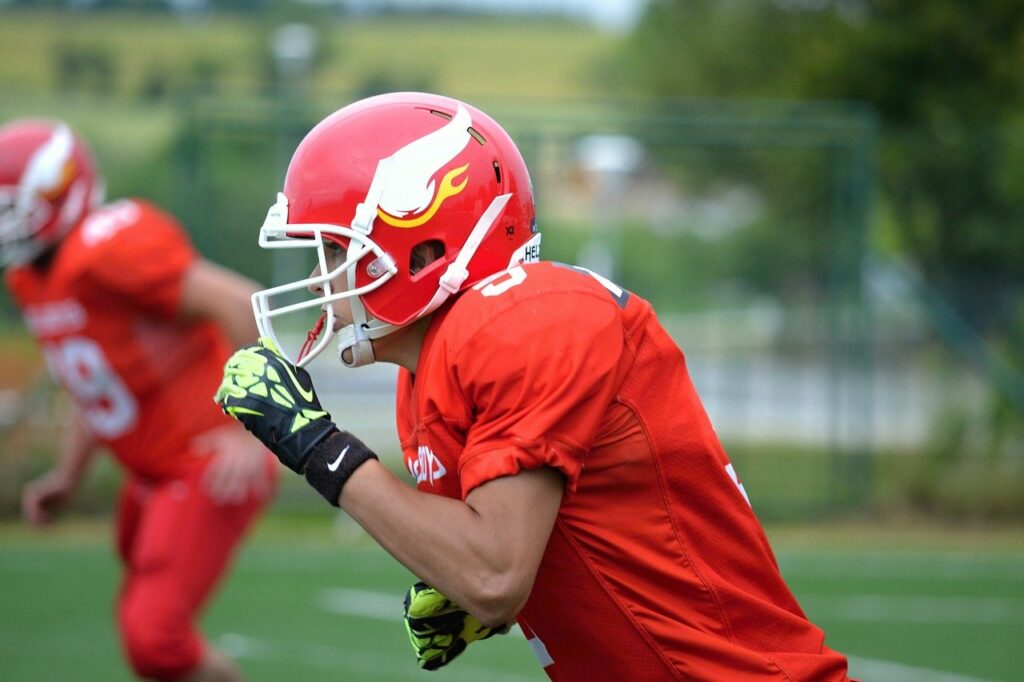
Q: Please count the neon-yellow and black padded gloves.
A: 2